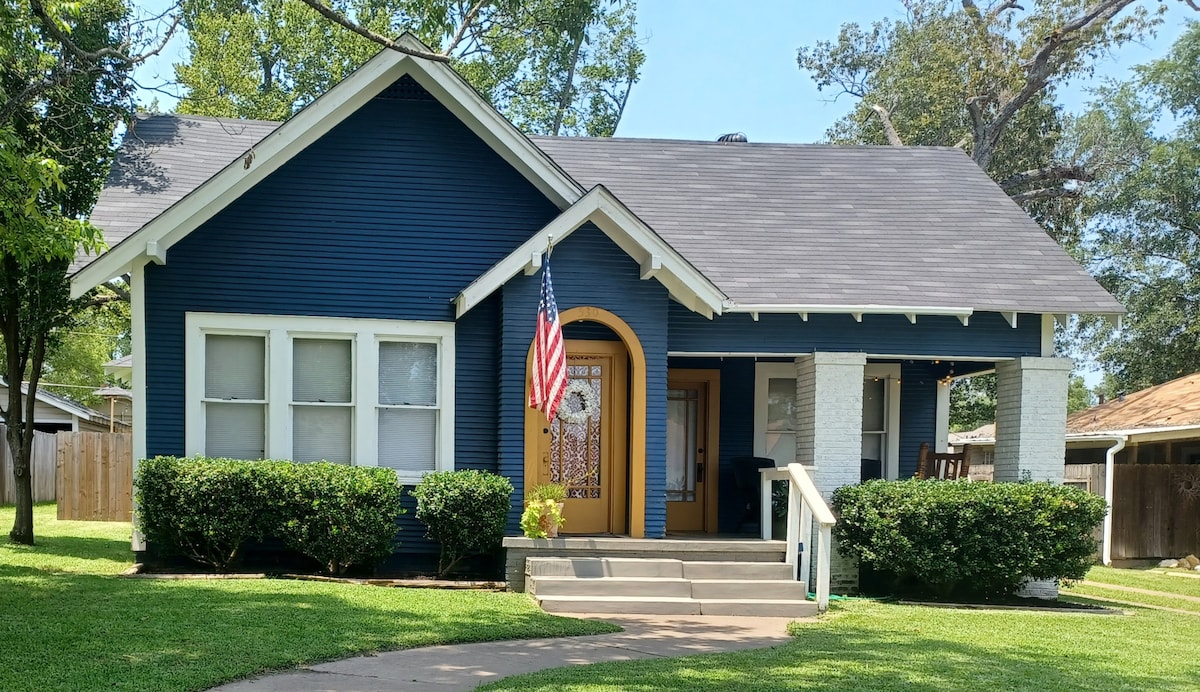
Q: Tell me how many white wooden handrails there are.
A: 1